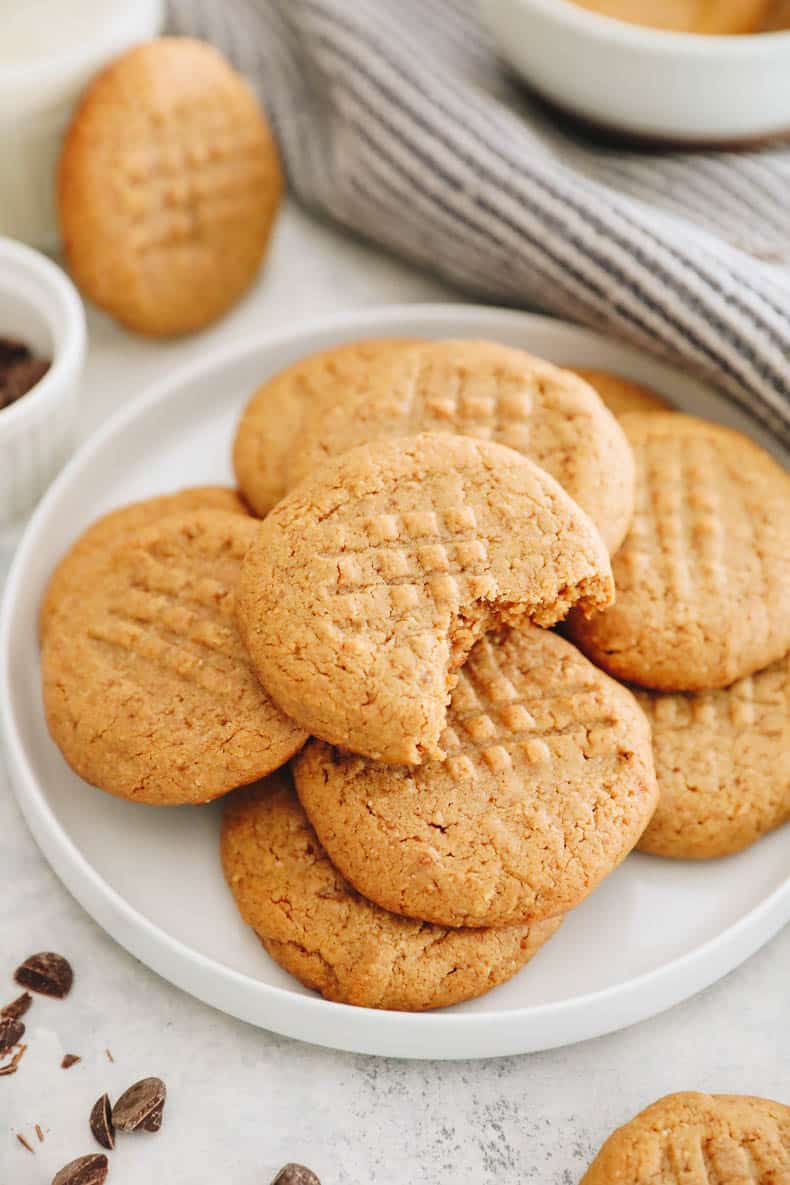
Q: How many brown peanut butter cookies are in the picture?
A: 12